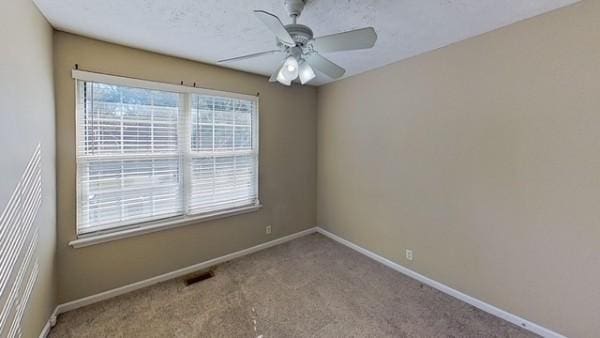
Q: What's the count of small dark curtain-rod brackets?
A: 4